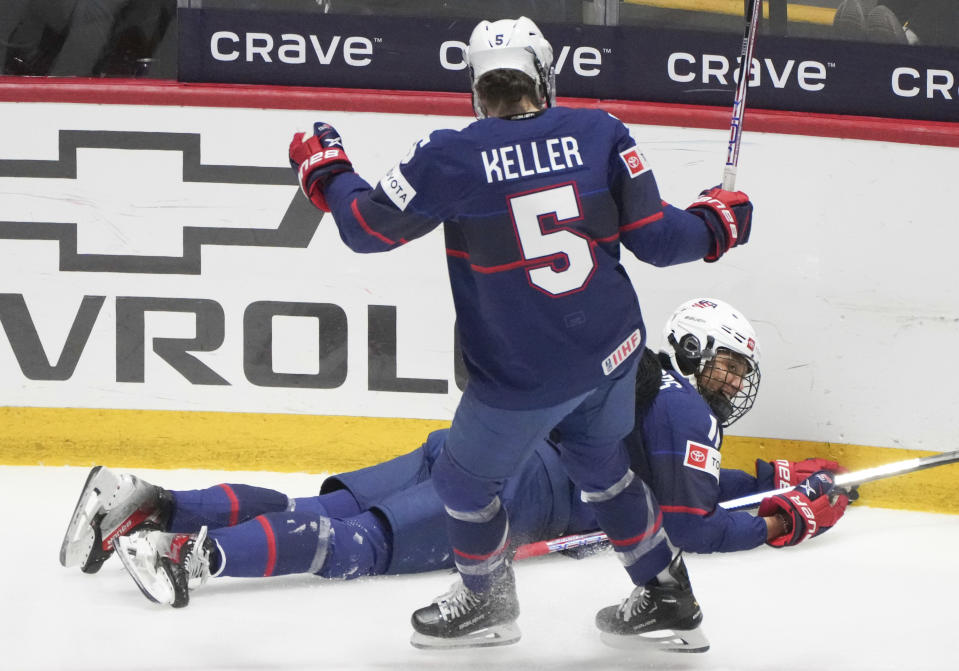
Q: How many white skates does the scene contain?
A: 2